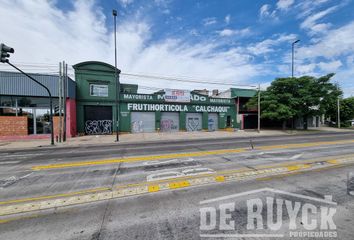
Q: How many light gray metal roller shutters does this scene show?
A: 4